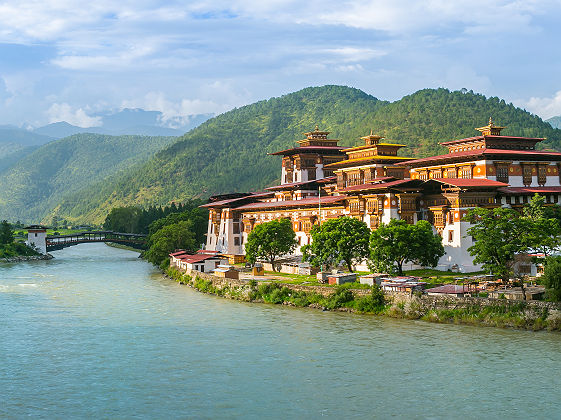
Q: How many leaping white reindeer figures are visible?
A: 0